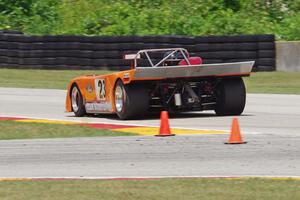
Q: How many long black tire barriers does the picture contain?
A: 1